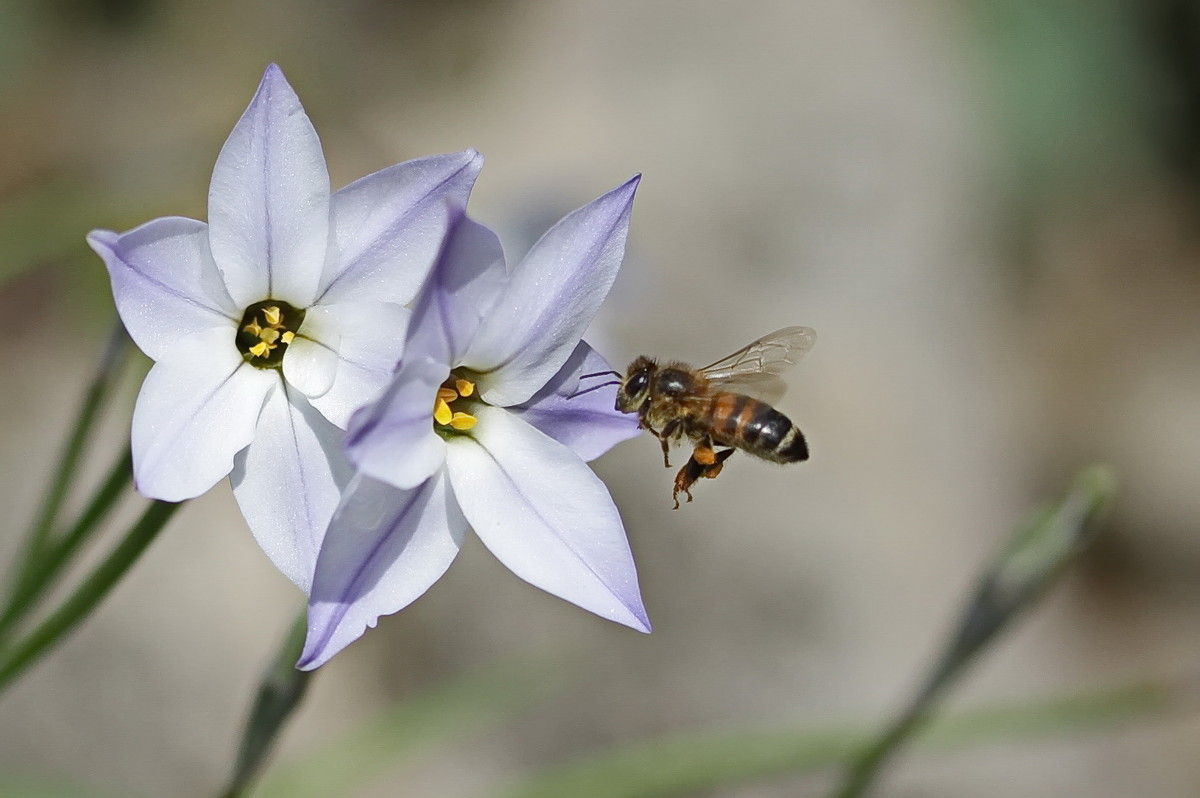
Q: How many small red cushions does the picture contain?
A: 0